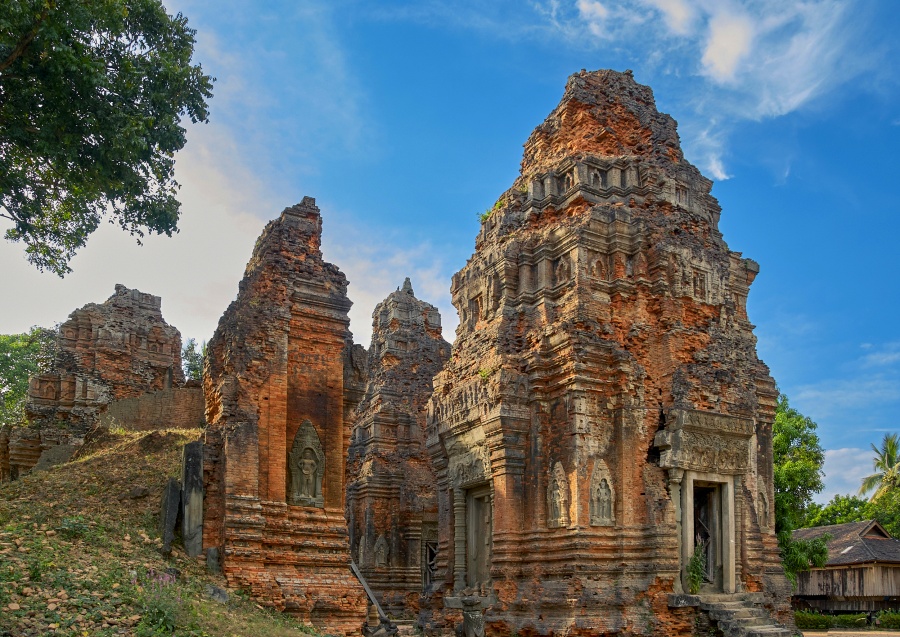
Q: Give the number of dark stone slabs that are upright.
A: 2